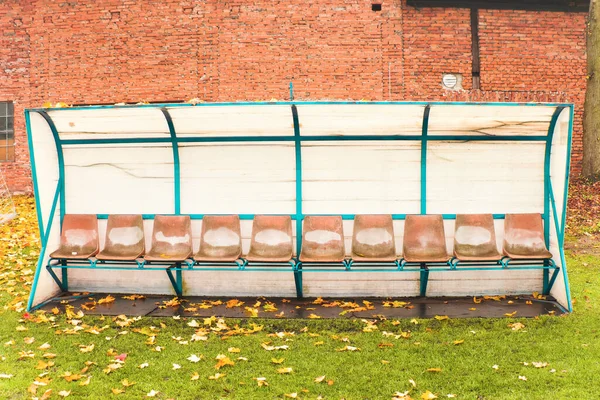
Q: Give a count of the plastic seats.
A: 10